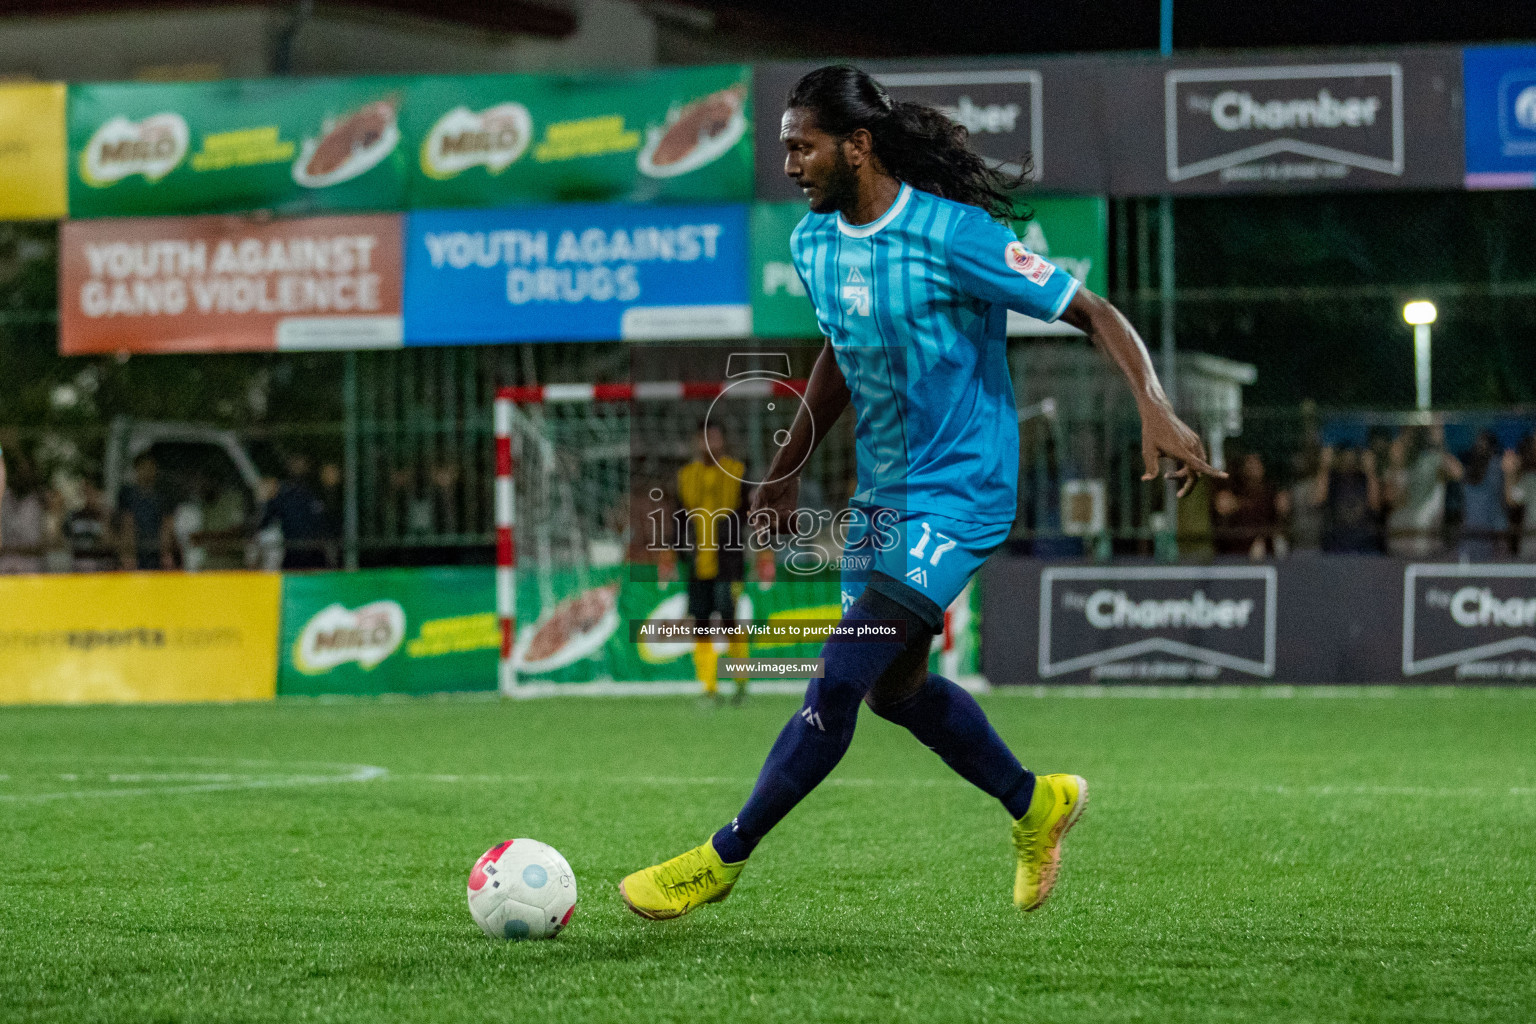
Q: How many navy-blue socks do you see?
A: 2